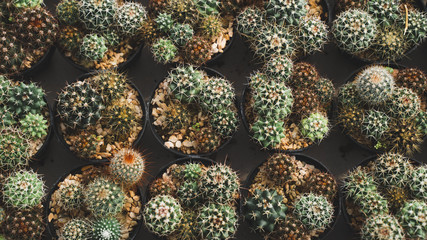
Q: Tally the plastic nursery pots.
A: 15